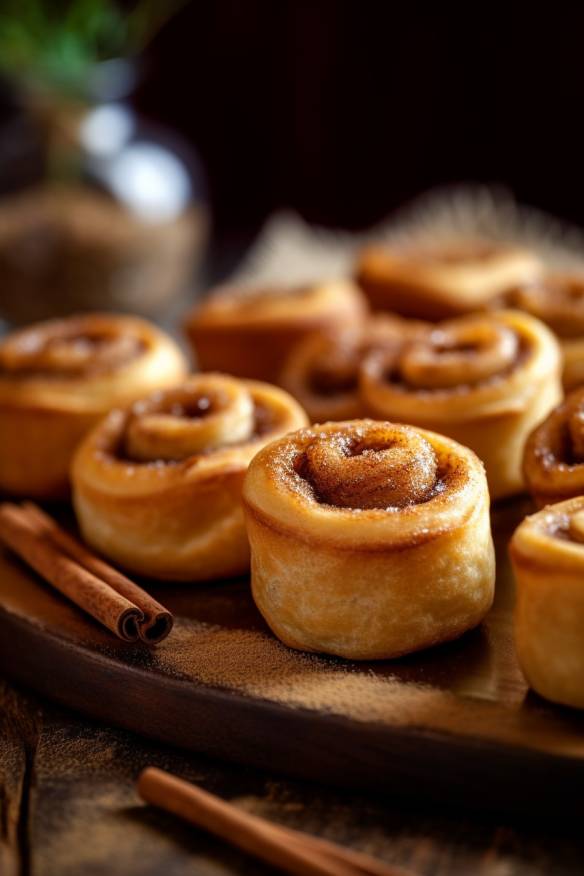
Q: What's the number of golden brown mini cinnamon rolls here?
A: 10